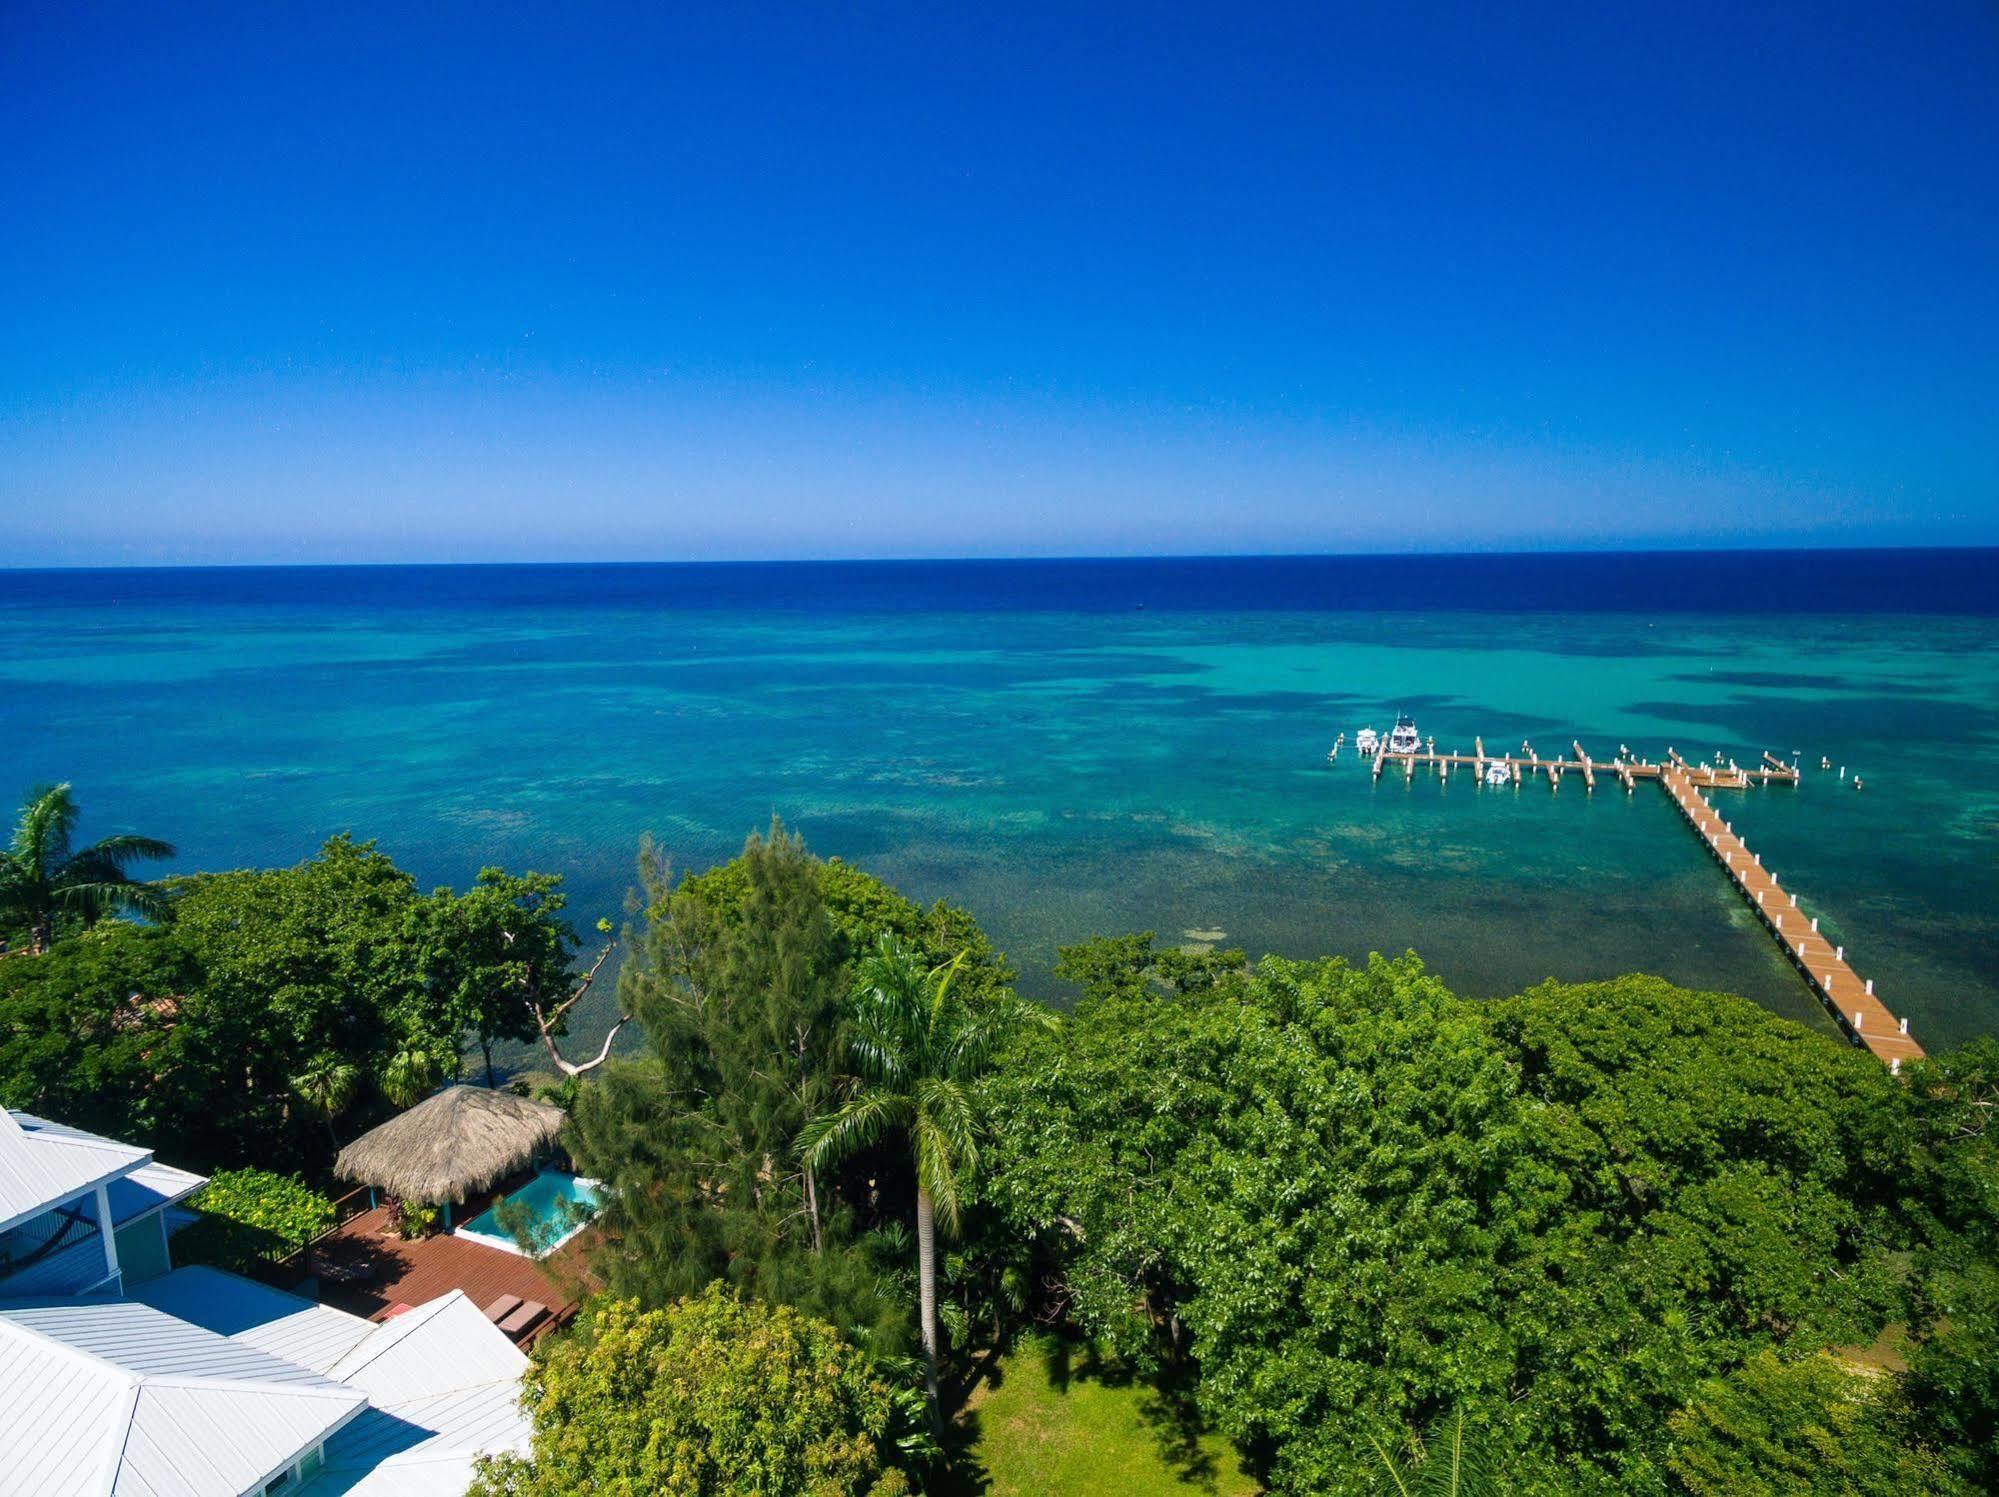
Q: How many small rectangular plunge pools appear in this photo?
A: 1